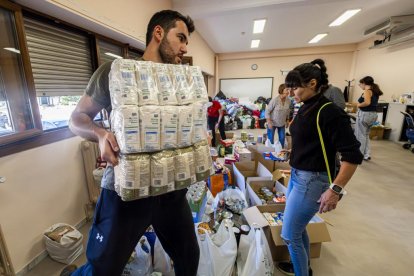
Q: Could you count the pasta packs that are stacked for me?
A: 14